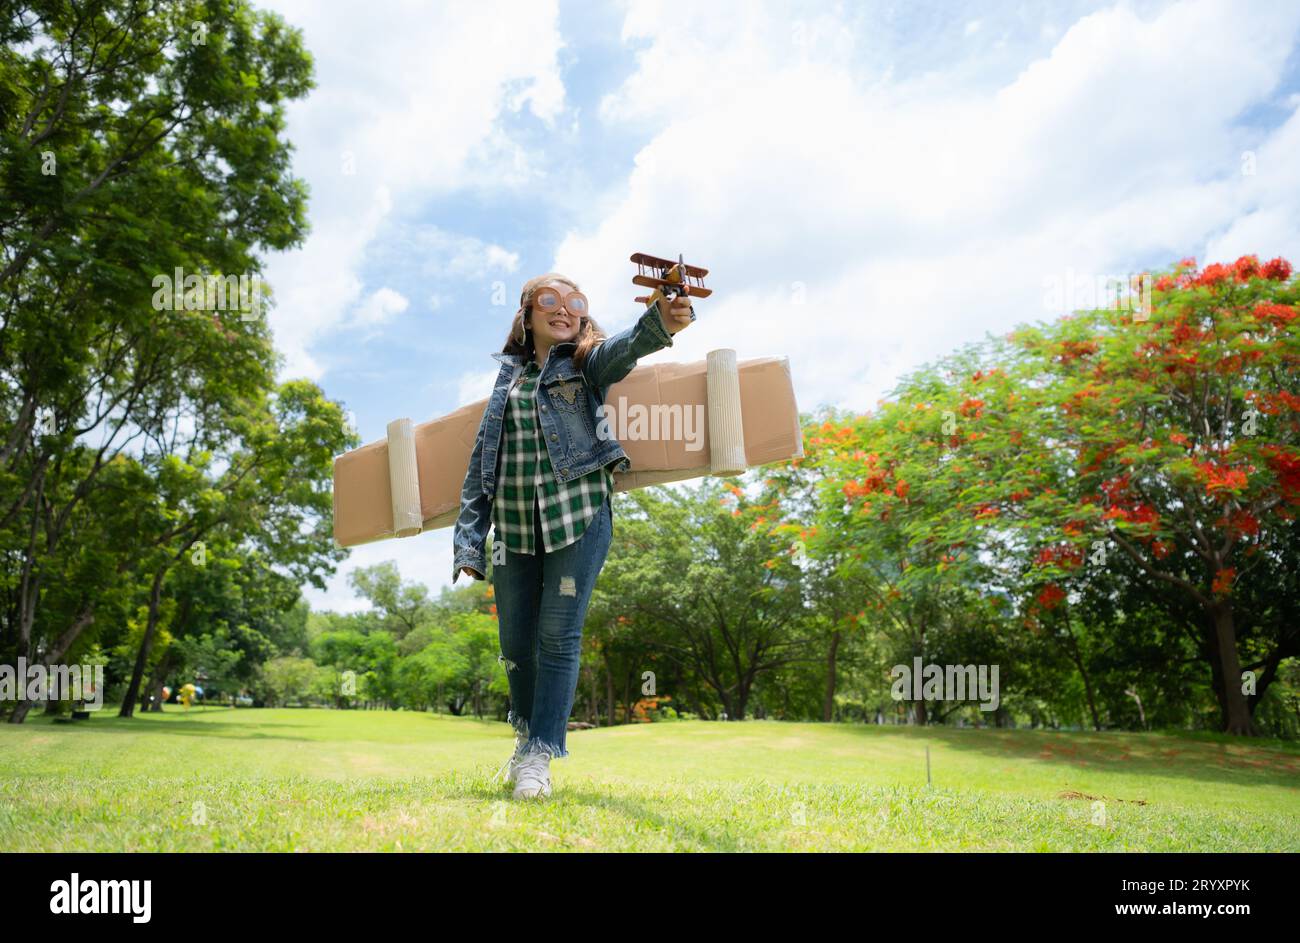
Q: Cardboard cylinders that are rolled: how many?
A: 2